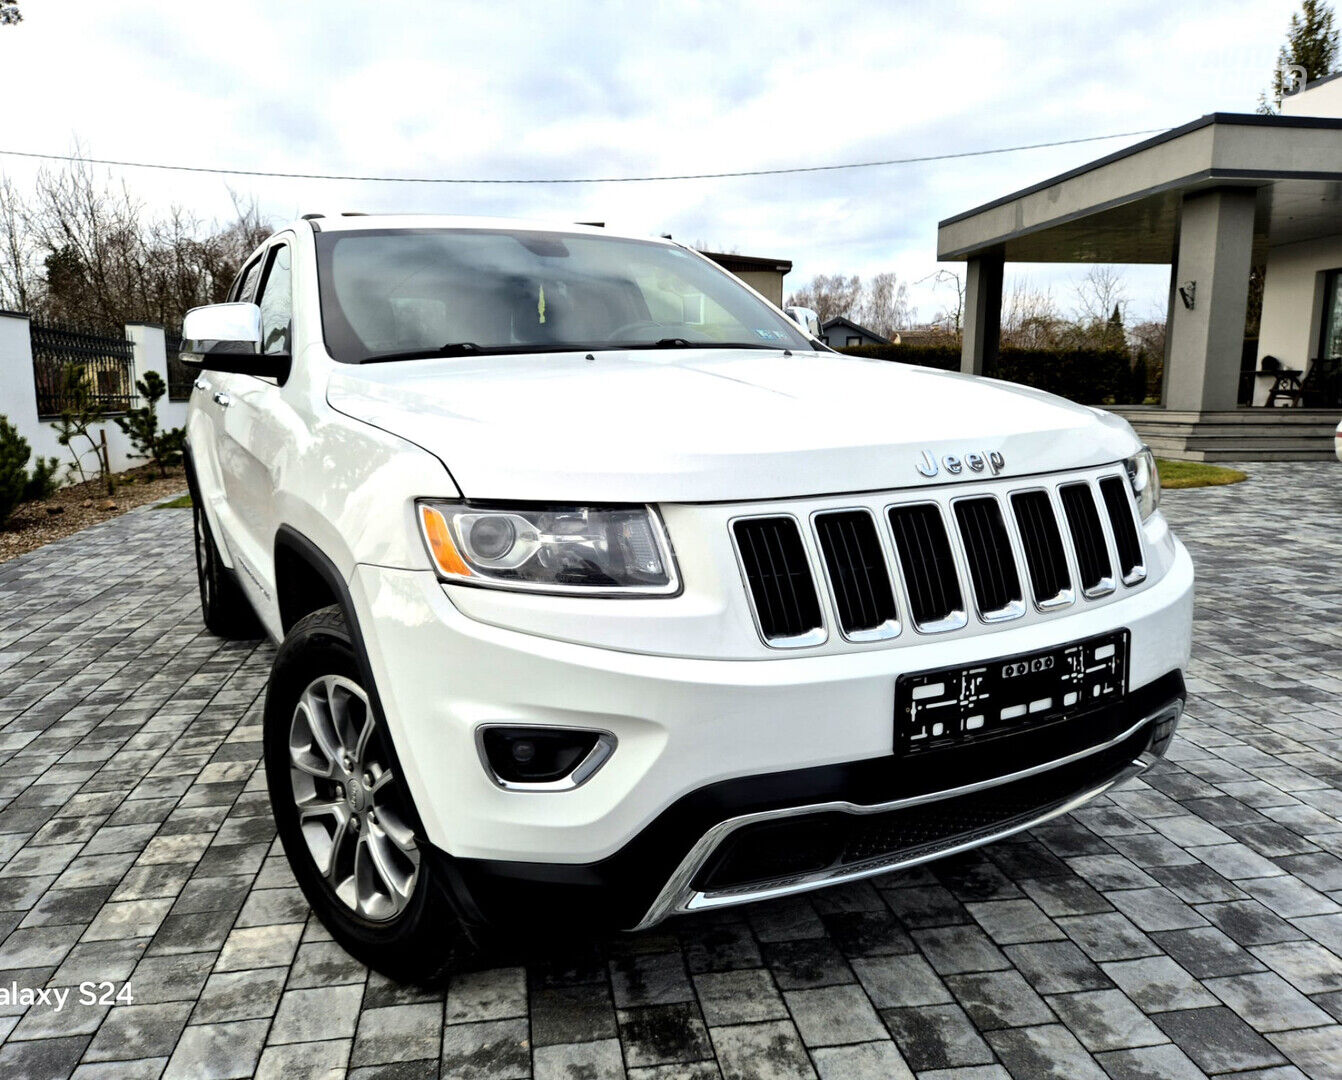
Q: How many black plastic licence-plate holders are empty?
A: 1